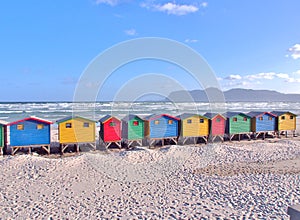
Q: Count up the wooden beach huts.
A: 11